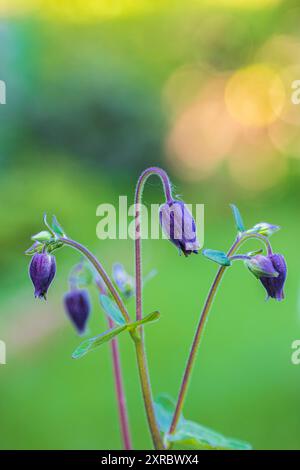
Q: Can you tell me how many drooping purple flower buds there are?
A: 4